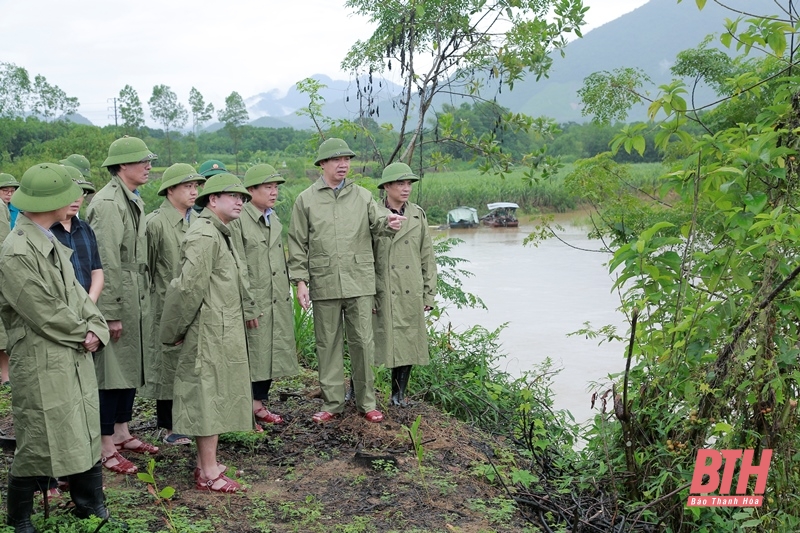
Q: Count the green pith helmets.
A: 11